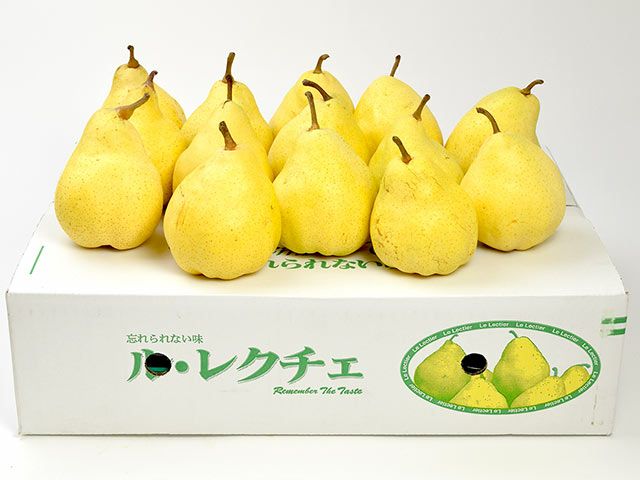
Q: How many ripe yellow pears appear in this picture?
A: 14